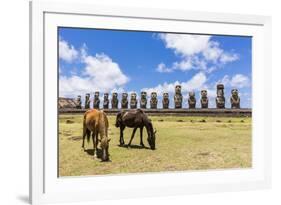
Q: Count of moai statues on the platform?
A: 15